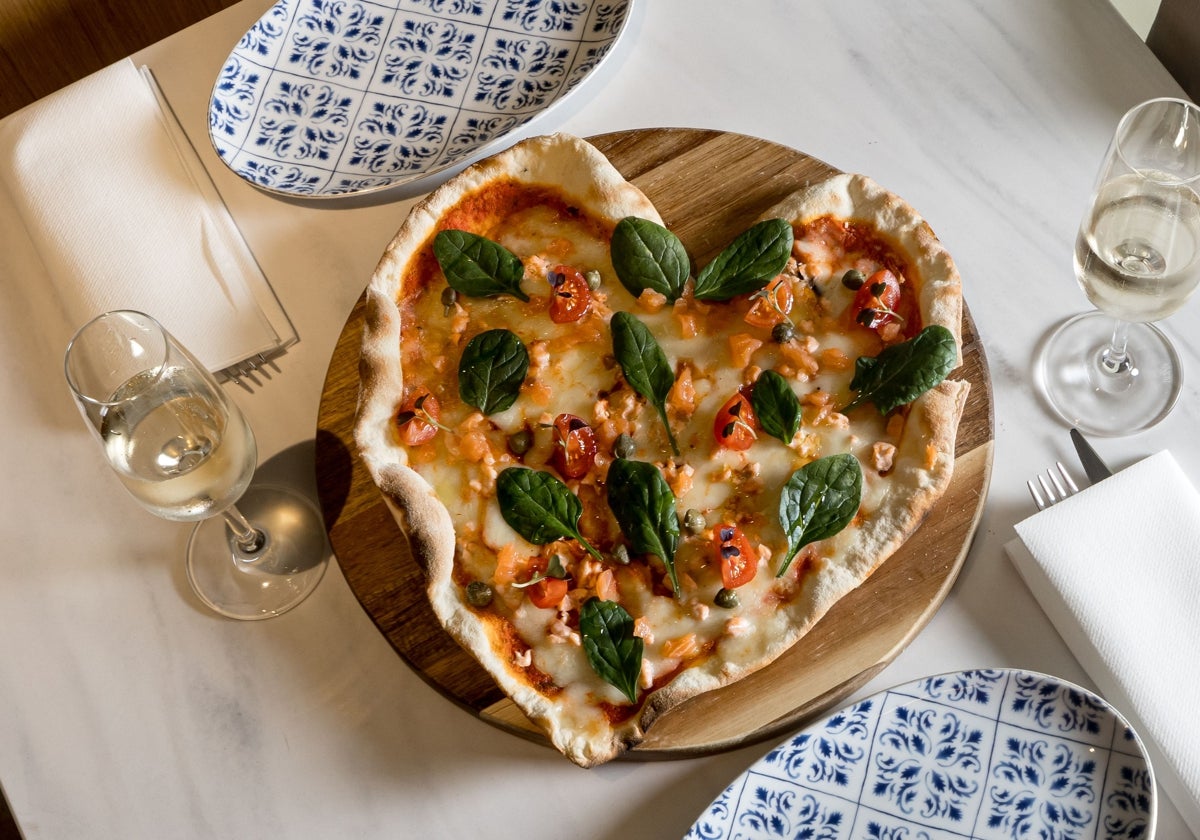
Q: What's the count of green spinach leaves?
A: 11